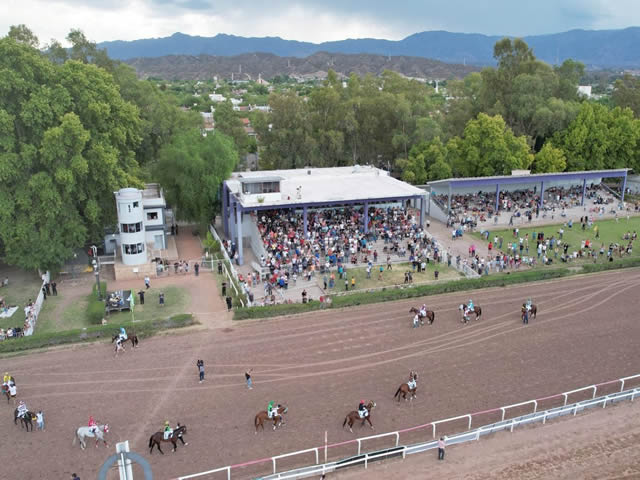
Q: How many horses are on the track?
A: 11